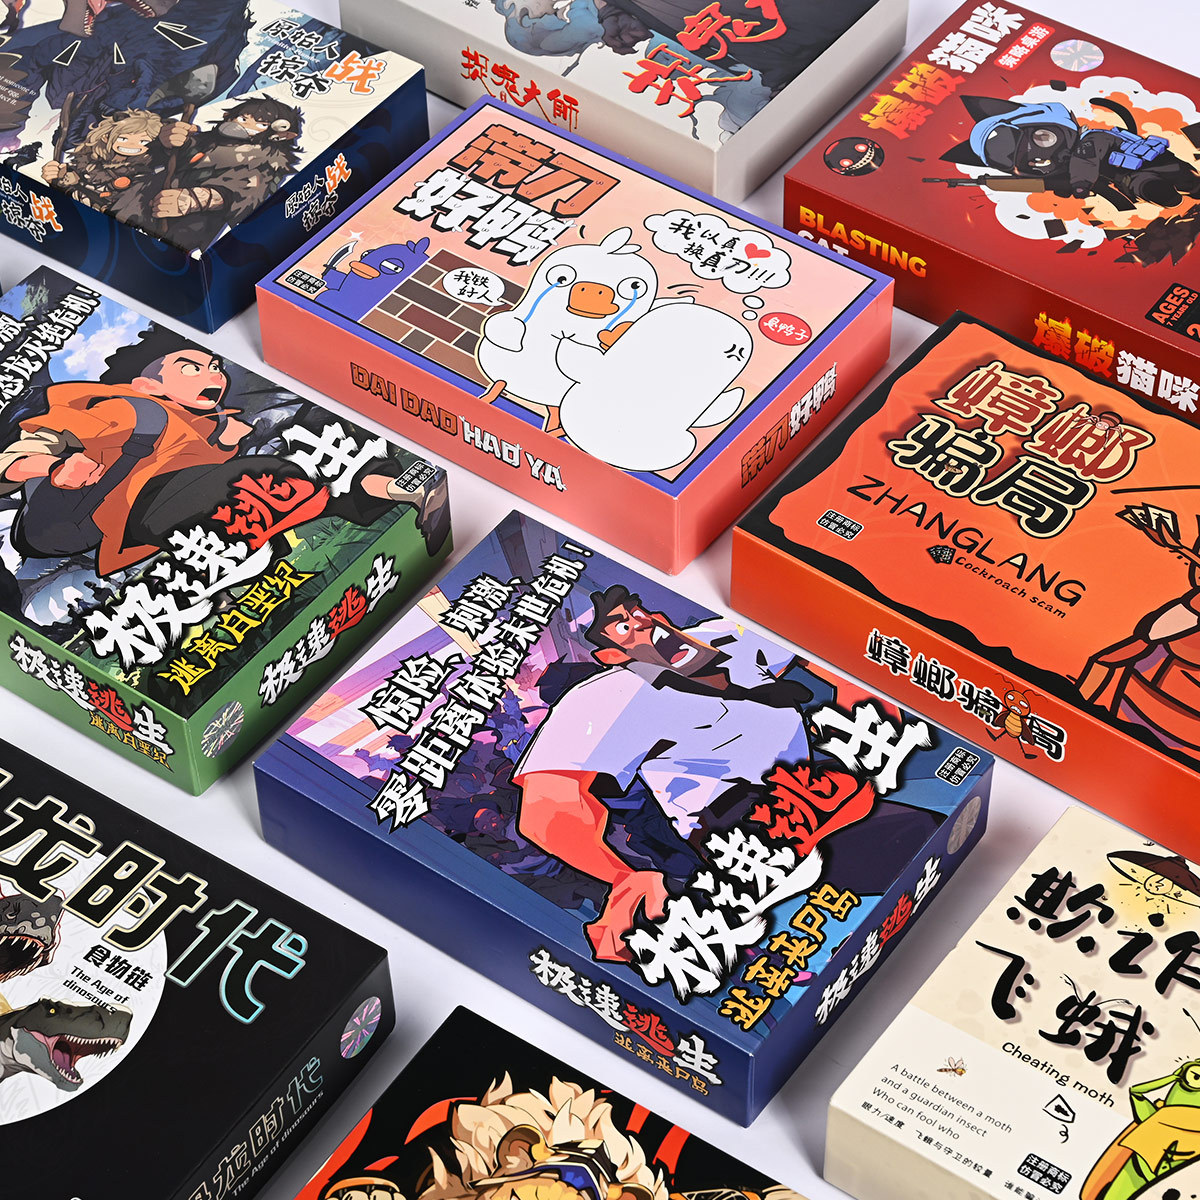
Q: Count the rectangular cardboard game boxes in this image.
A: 10